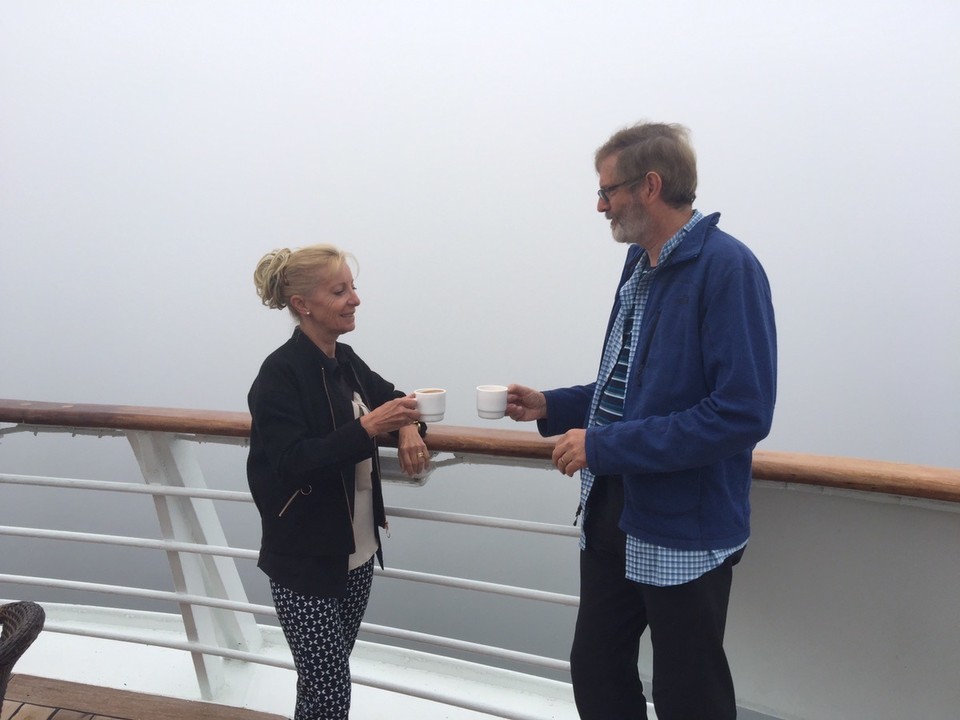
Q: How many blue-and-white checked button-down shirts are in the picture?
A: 1